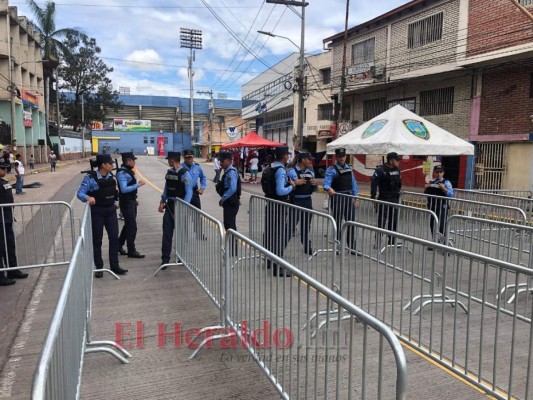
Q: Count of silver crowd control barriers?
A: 12